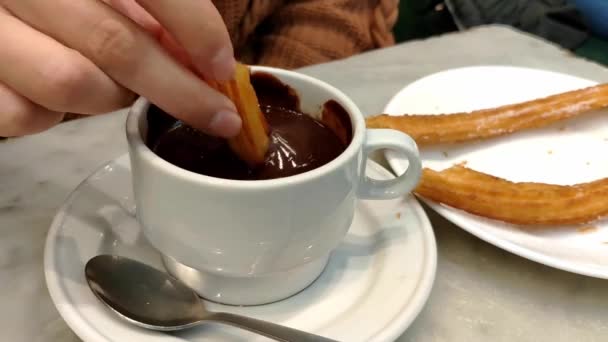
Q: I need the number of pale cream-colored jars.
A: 0